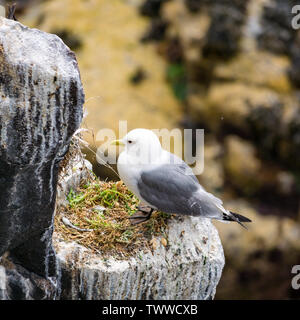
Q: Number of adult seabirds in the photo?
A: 1